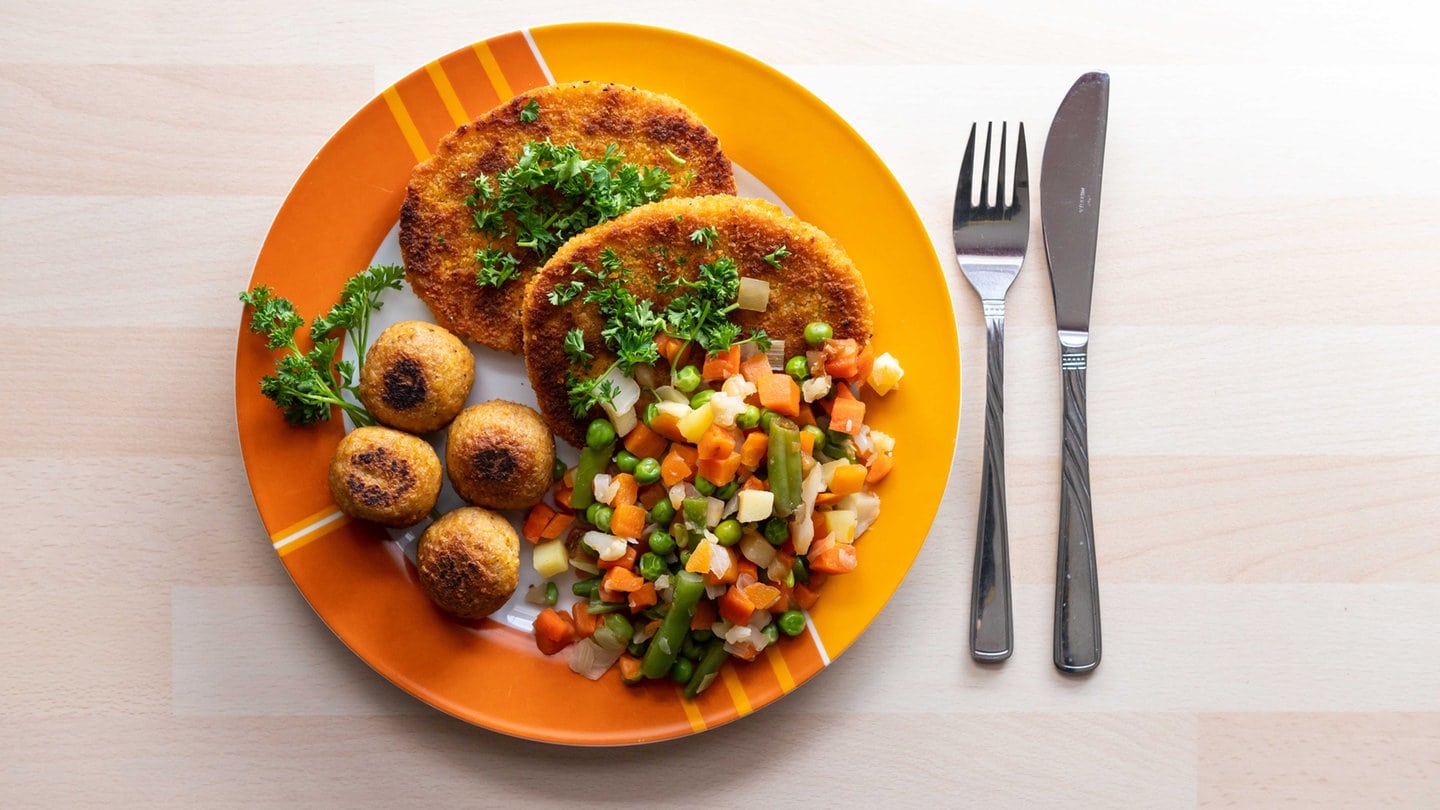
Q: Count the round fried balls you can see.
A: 4